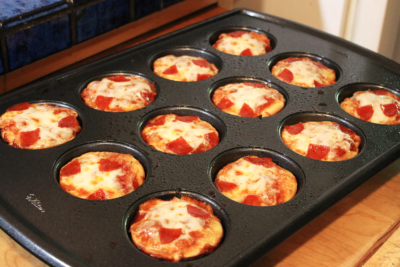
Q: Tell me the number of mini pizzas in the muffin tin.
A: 12